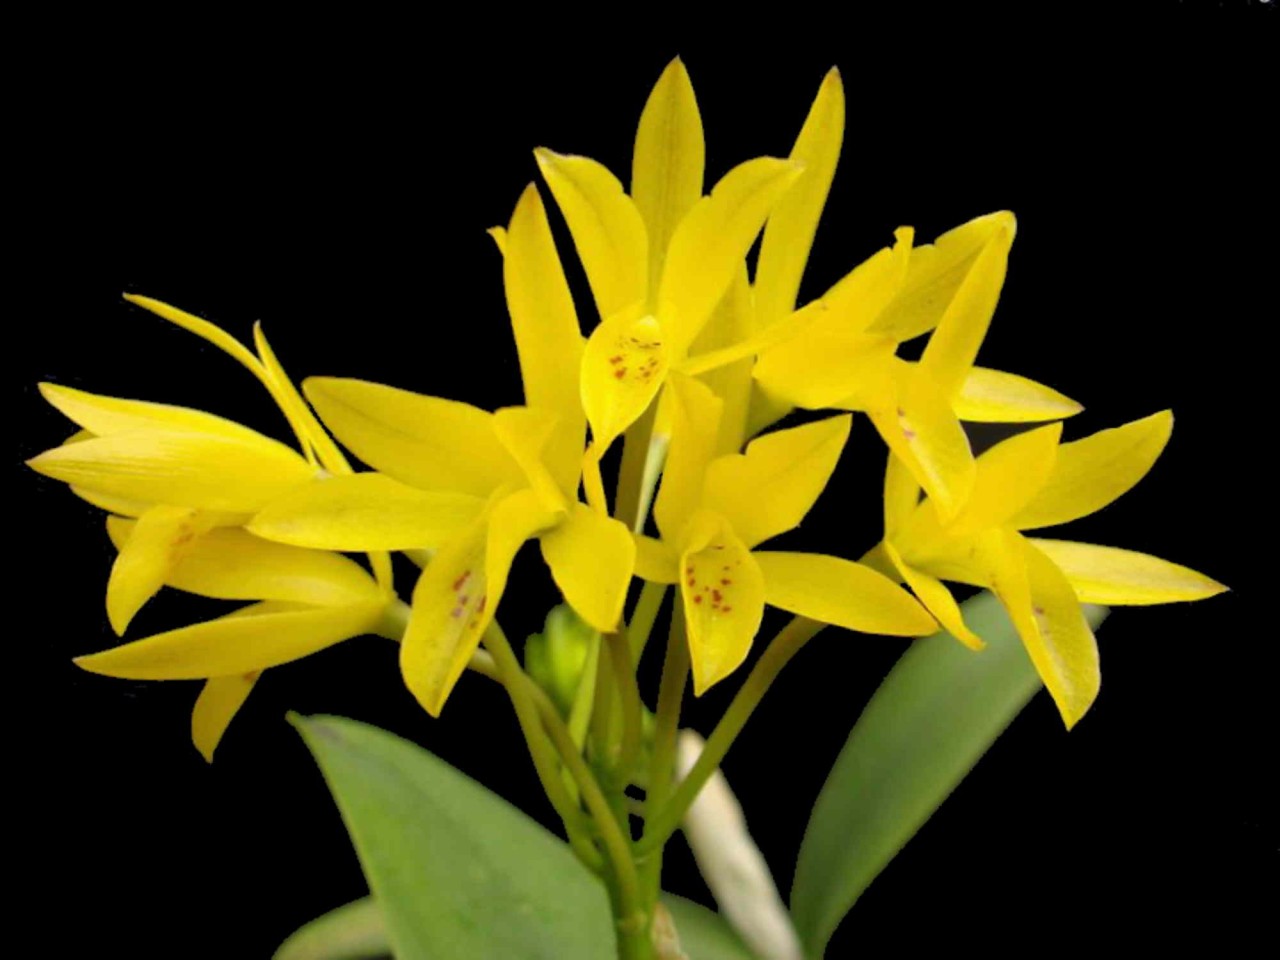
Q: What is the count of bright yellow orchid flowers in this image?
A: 7